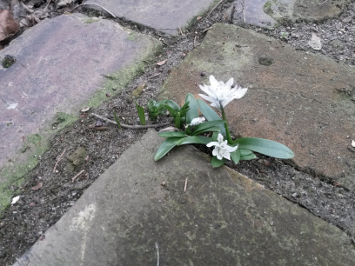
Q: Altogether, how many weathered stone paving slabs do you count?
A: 5